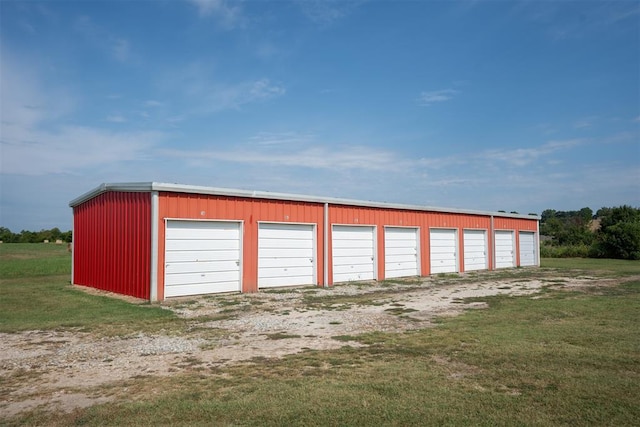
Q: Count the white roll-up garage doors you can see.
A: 8